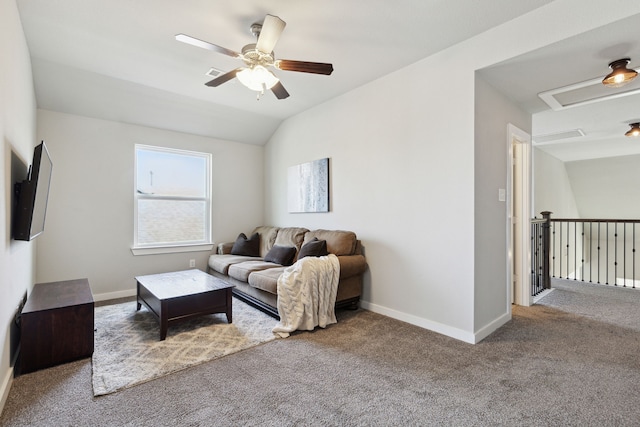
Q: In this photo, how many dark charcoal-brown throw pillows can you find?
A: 3